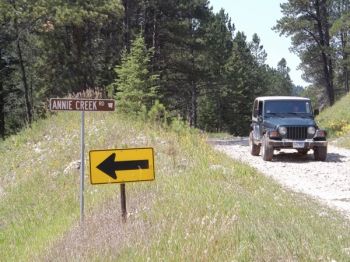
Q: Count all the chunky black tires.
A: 3